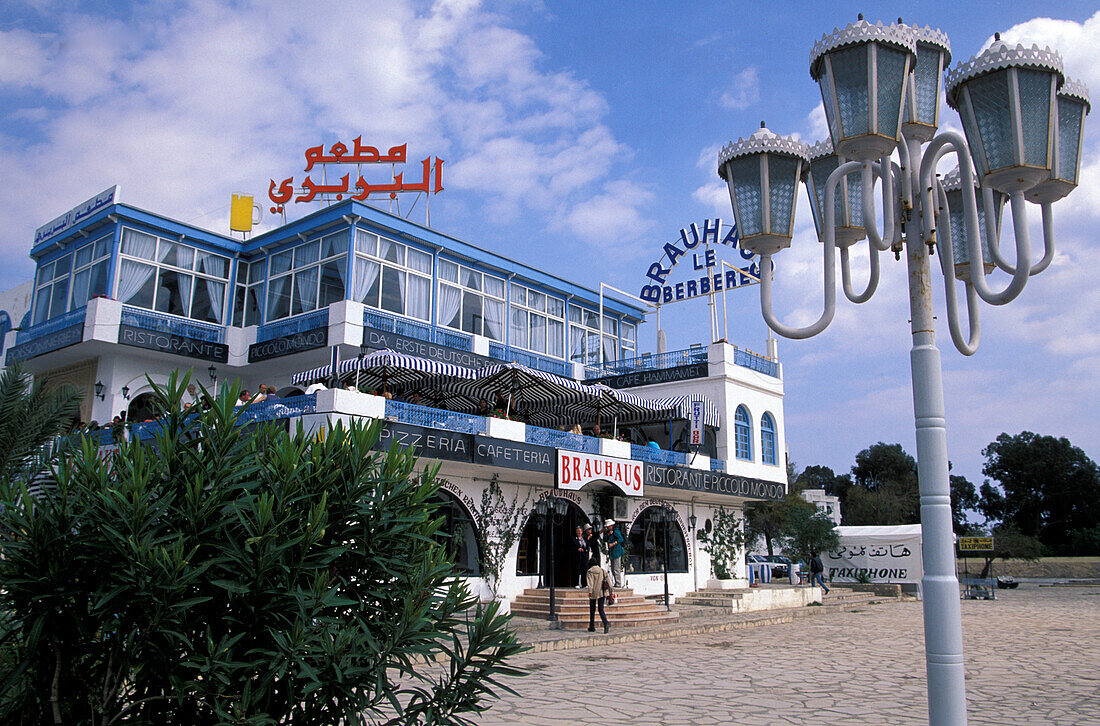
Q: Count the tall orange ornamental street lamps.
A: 0